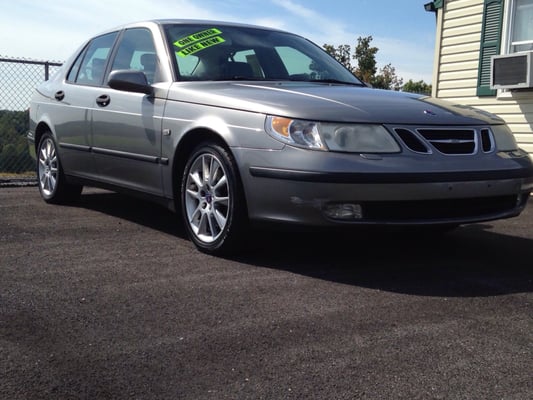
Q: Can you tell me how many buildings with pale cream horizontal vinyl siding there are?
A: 1